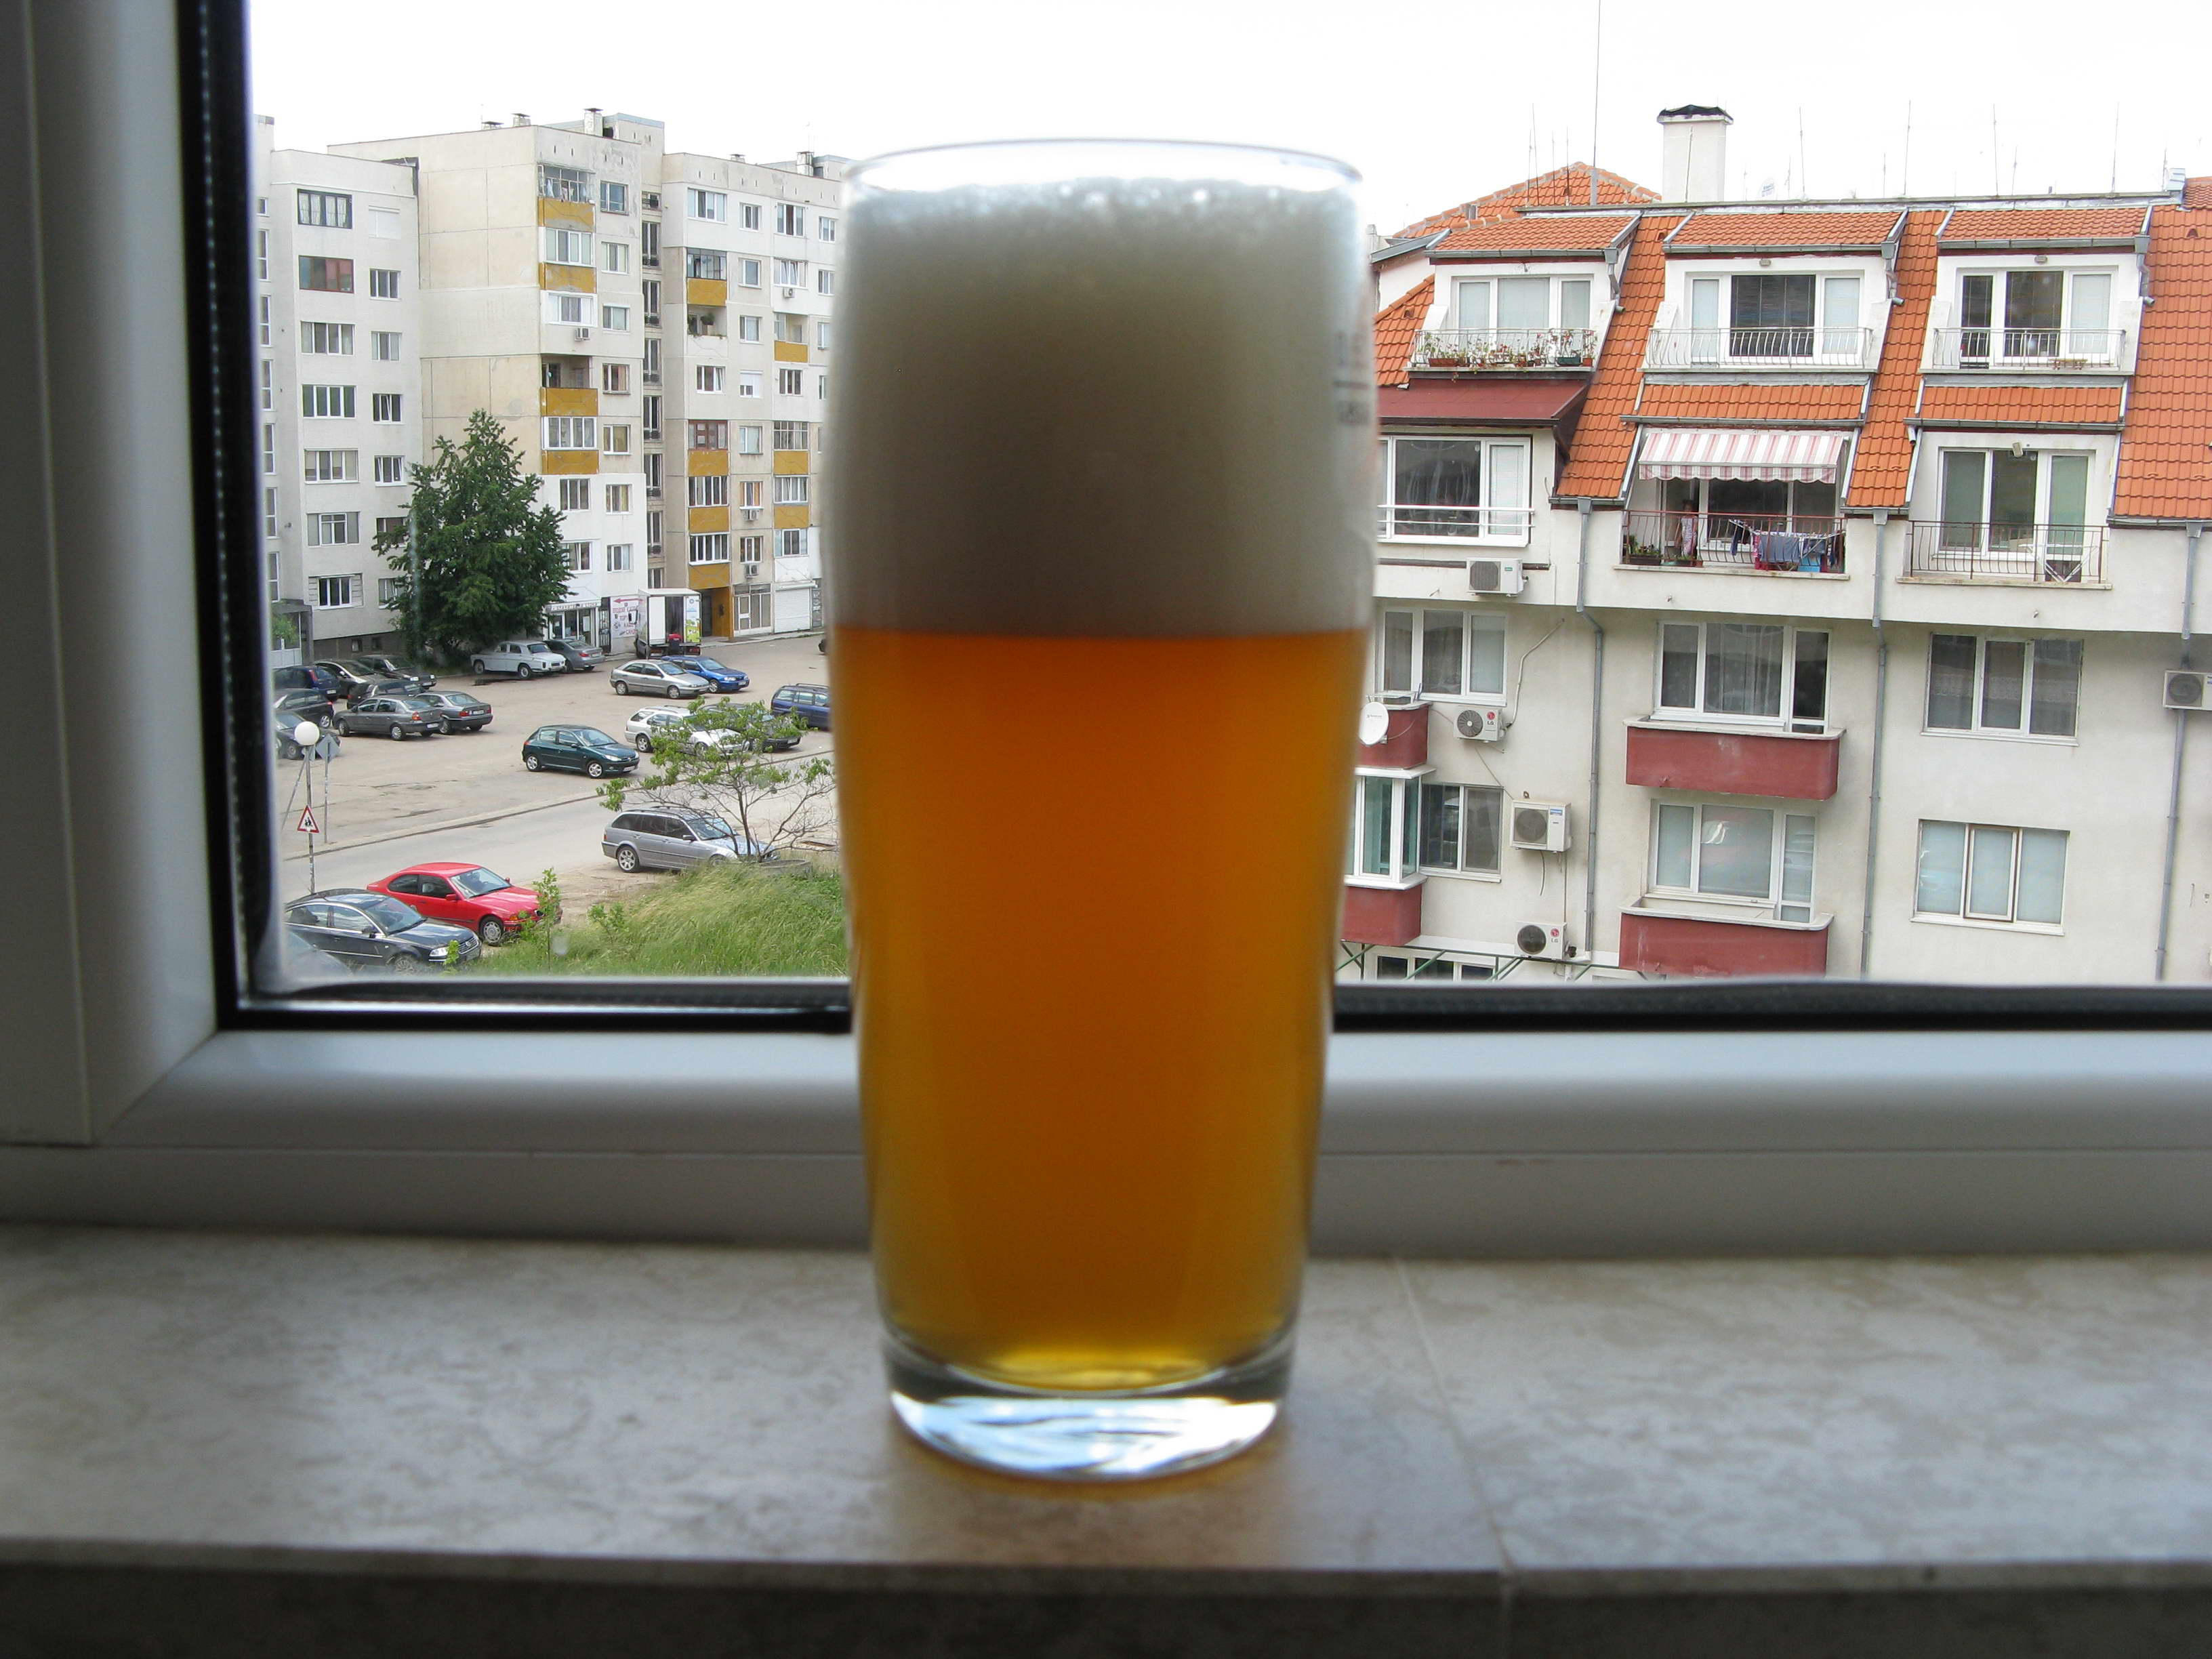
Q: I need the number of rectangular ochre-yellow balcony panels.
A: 11